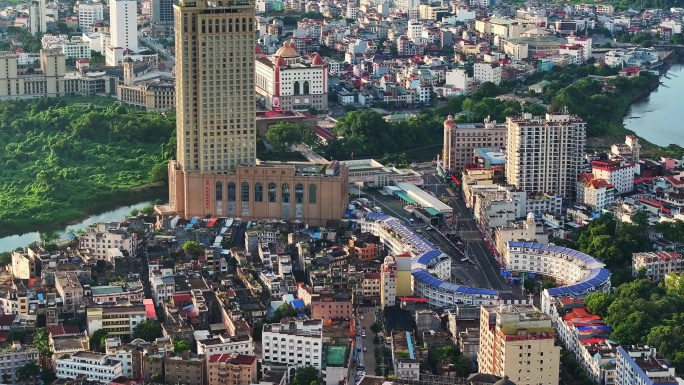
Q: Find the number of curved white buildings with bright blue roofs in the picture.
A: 2